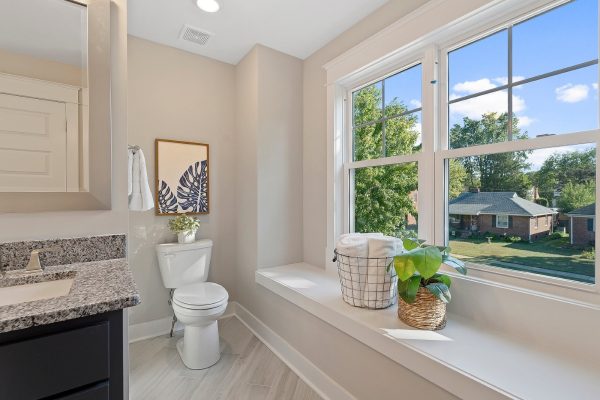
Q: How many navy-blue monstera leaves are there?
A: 2